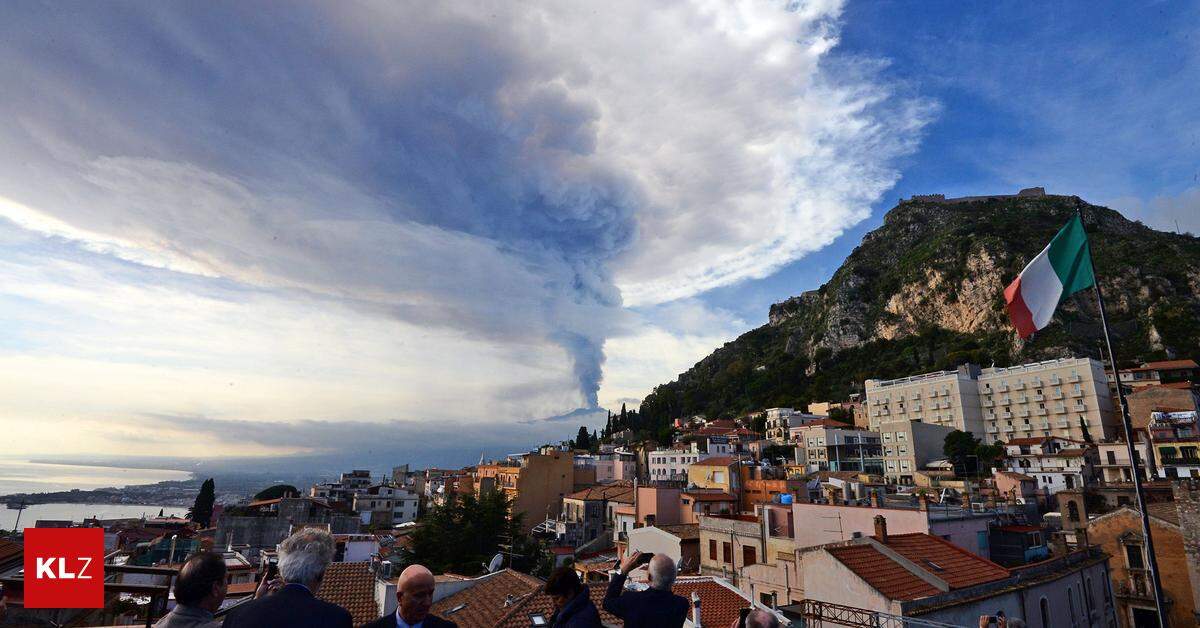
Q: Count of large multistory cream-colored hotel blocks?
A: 2